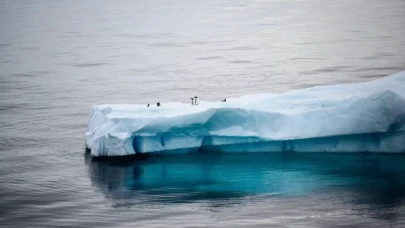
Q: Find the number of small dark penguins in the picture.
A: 5